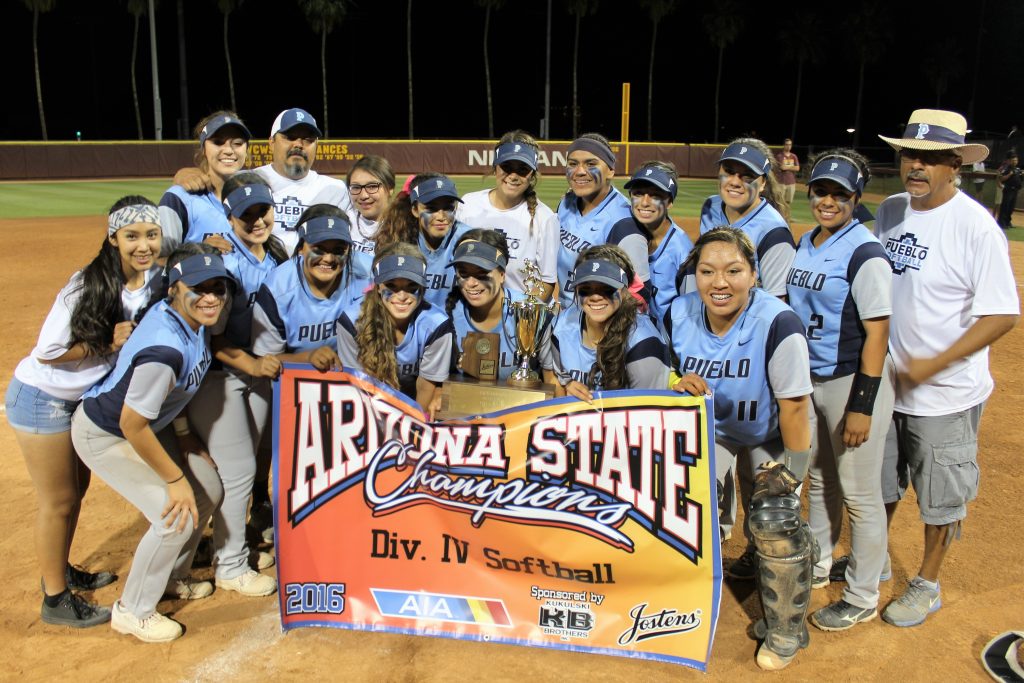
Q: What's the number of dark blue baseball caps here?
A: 13